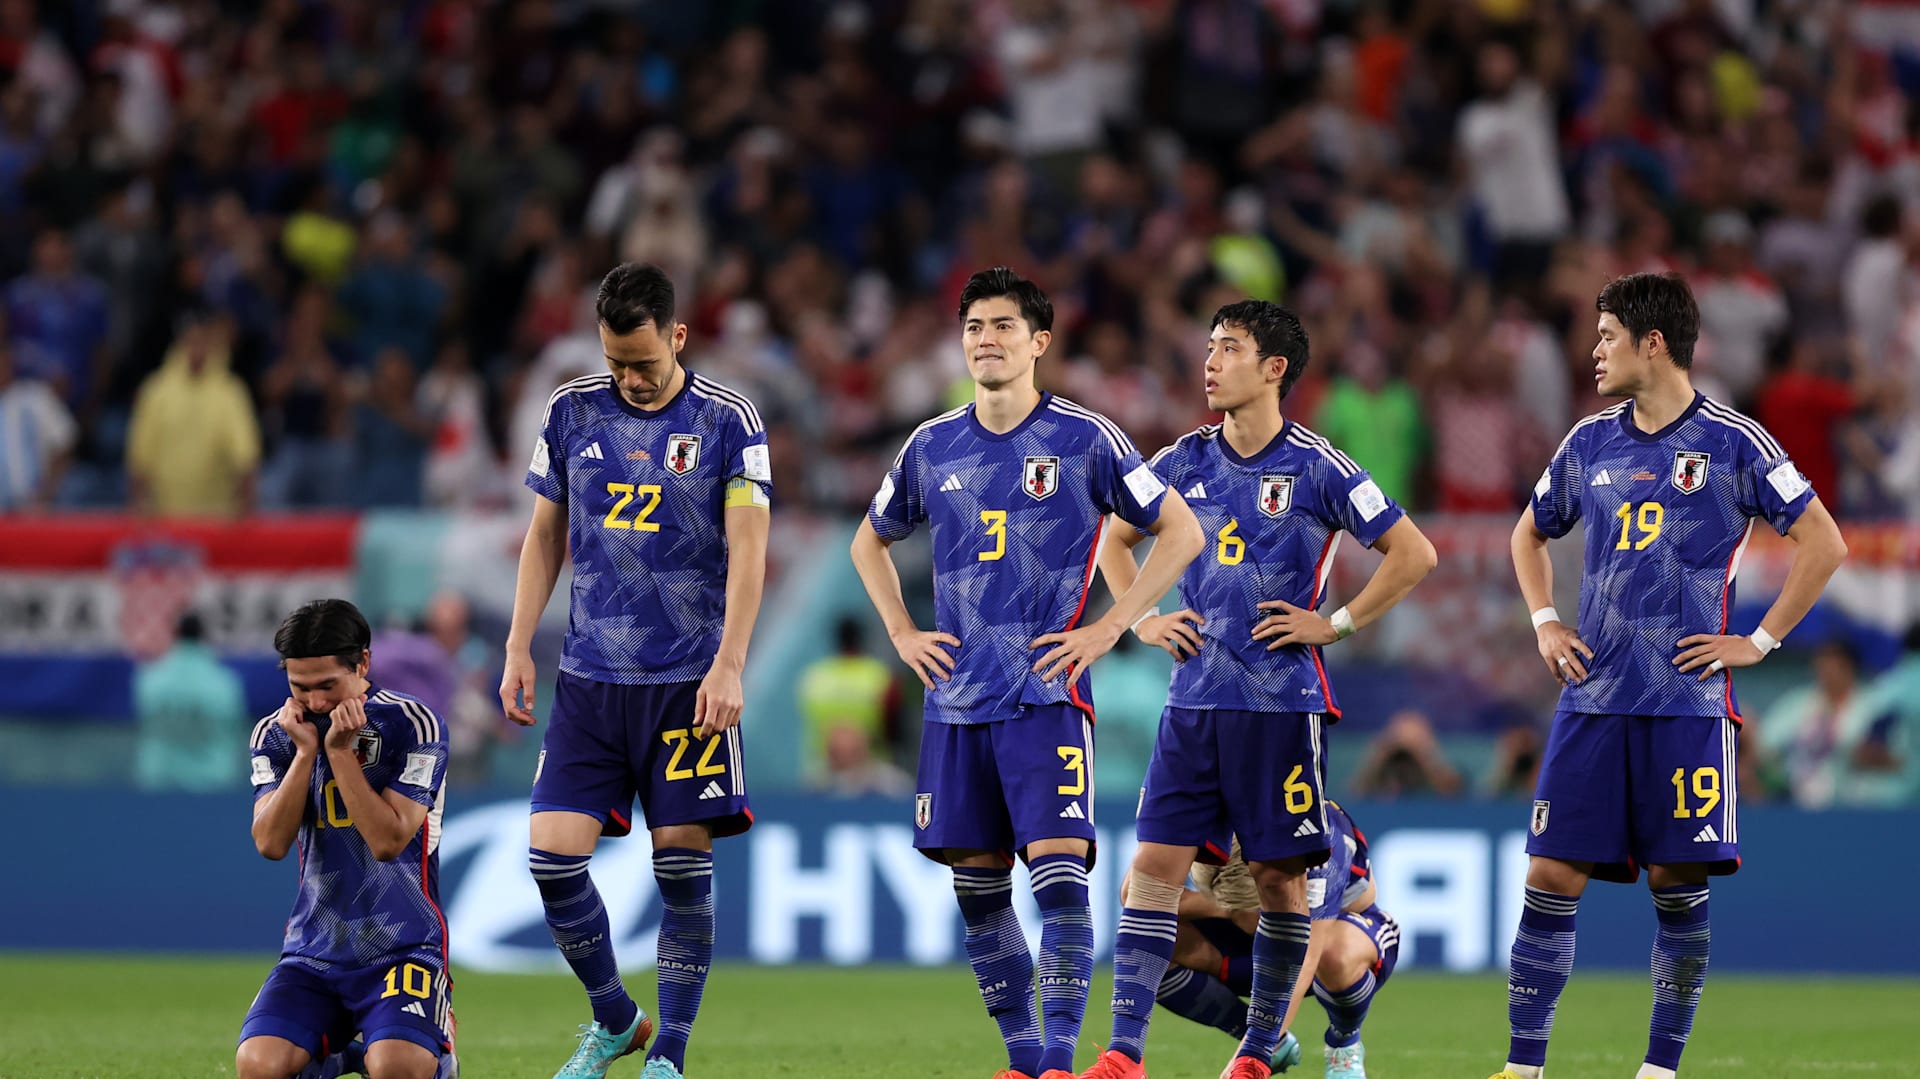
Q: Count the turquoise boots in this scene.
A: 4